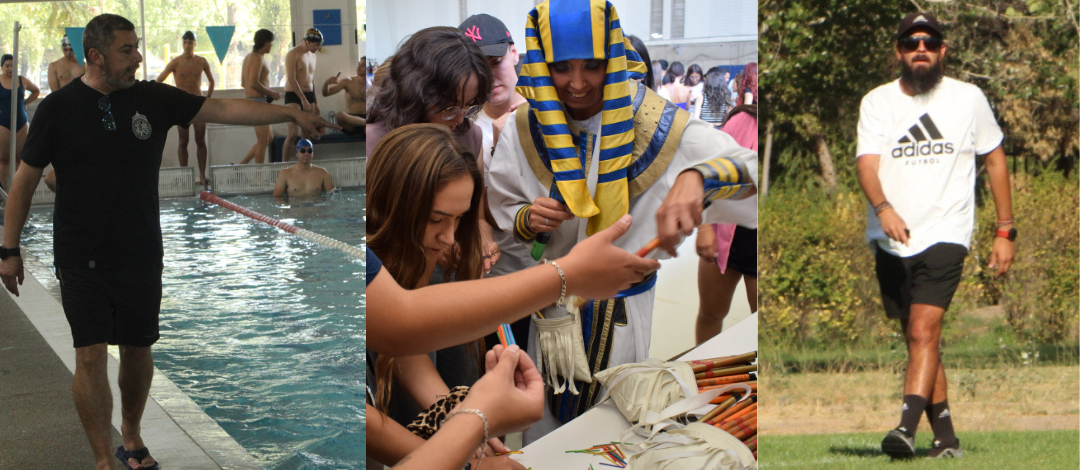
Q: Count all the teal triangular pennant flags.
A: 2